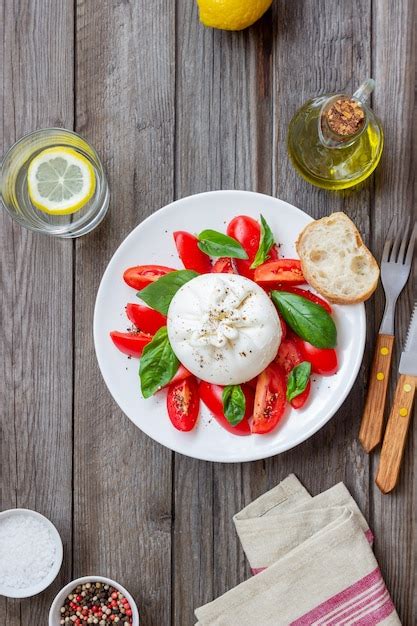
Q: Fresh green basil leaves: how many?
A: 7